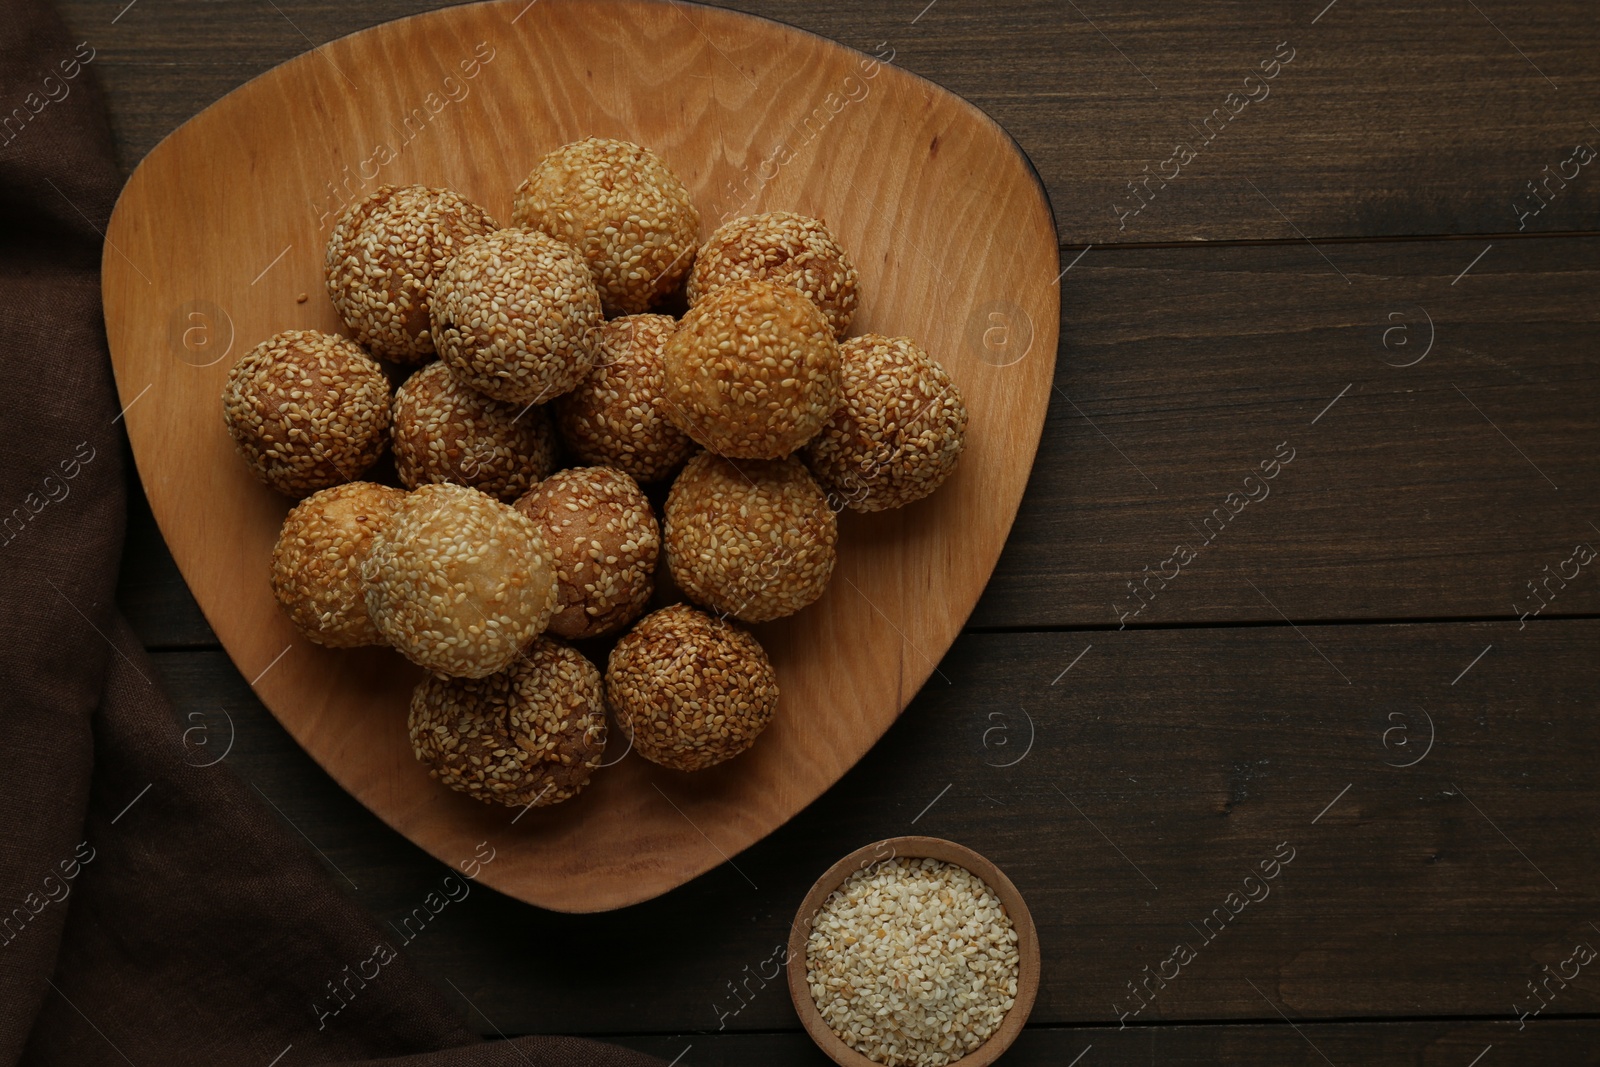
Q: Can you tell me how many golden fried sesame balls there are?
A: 15